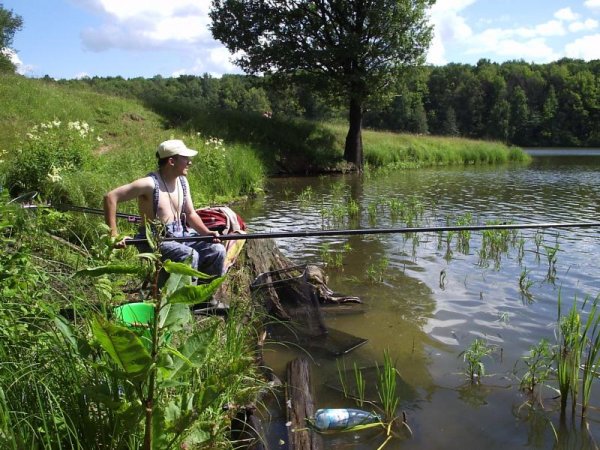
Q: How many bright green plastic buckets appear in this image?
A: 1